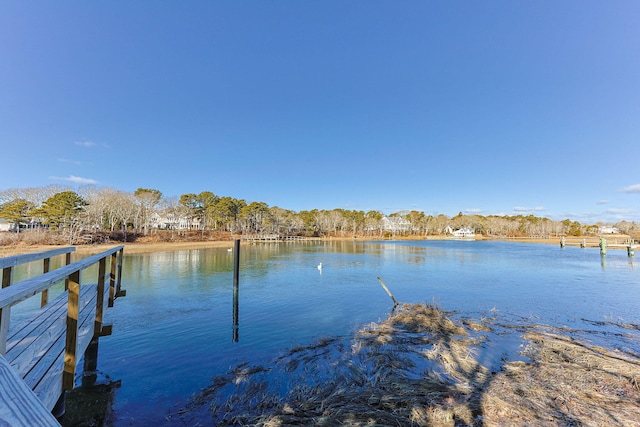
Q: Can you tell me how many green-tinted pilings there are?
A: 2